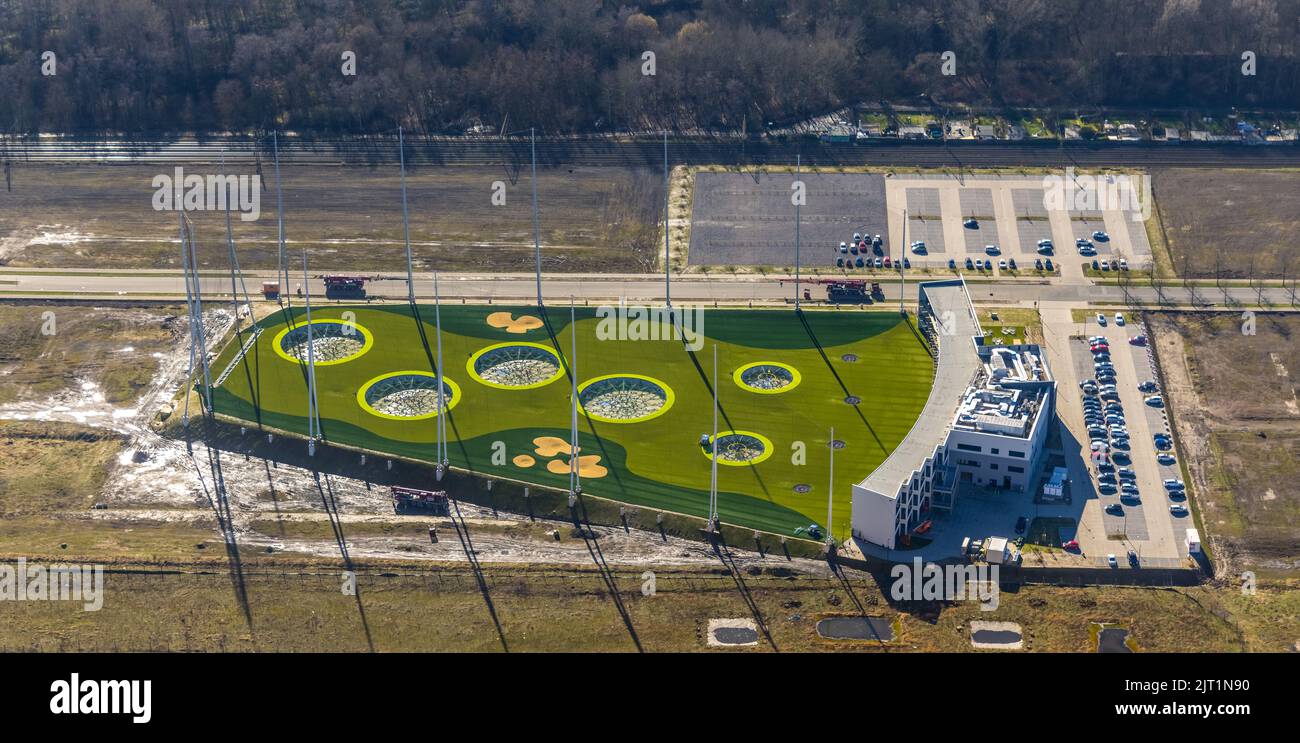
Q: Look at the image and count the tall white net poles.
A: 14